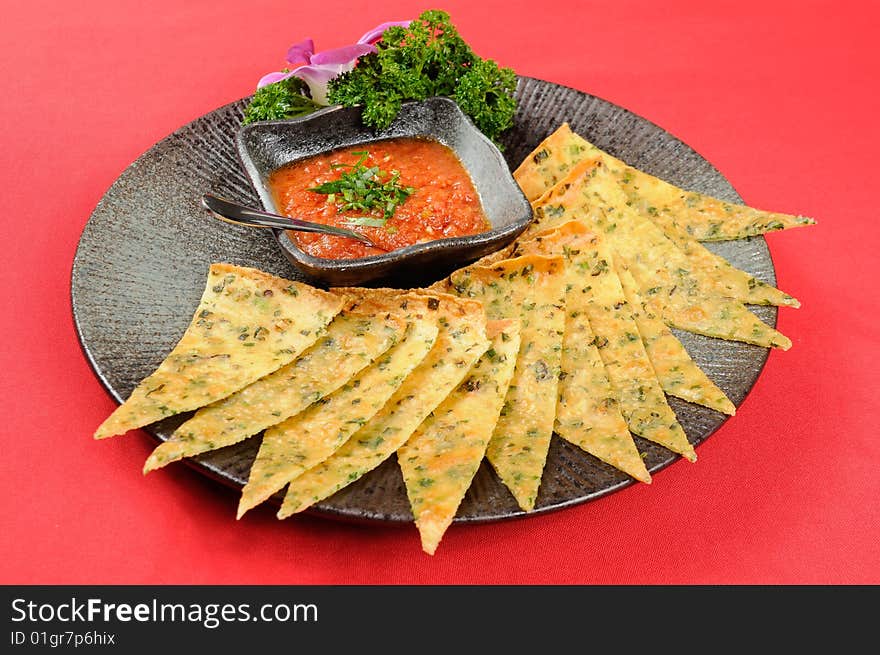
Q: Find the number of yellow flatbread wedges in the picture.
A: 12